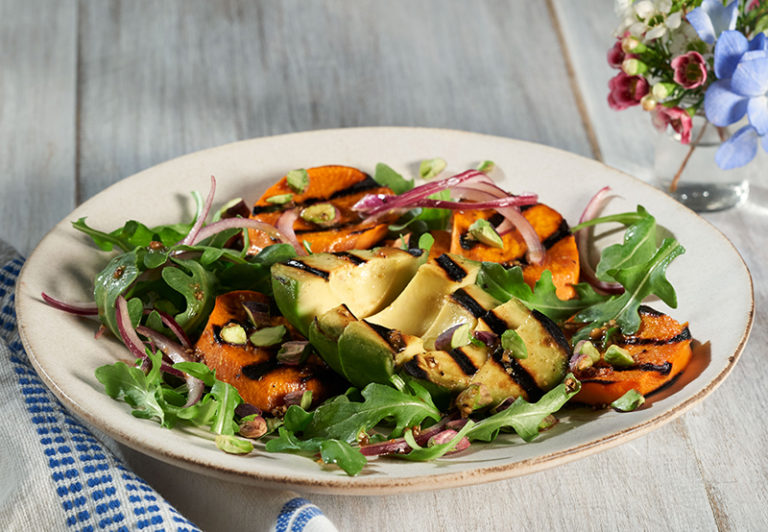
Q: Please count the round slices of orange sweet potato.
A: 4